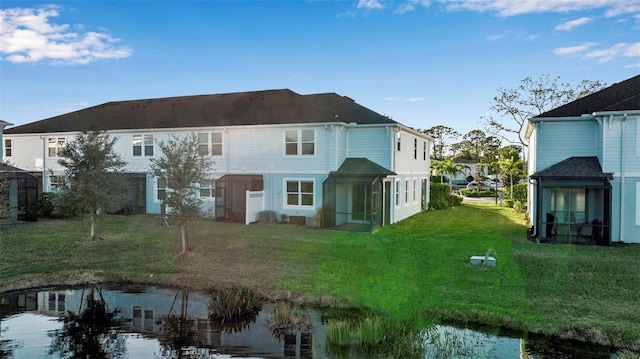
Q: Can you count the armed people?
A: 0